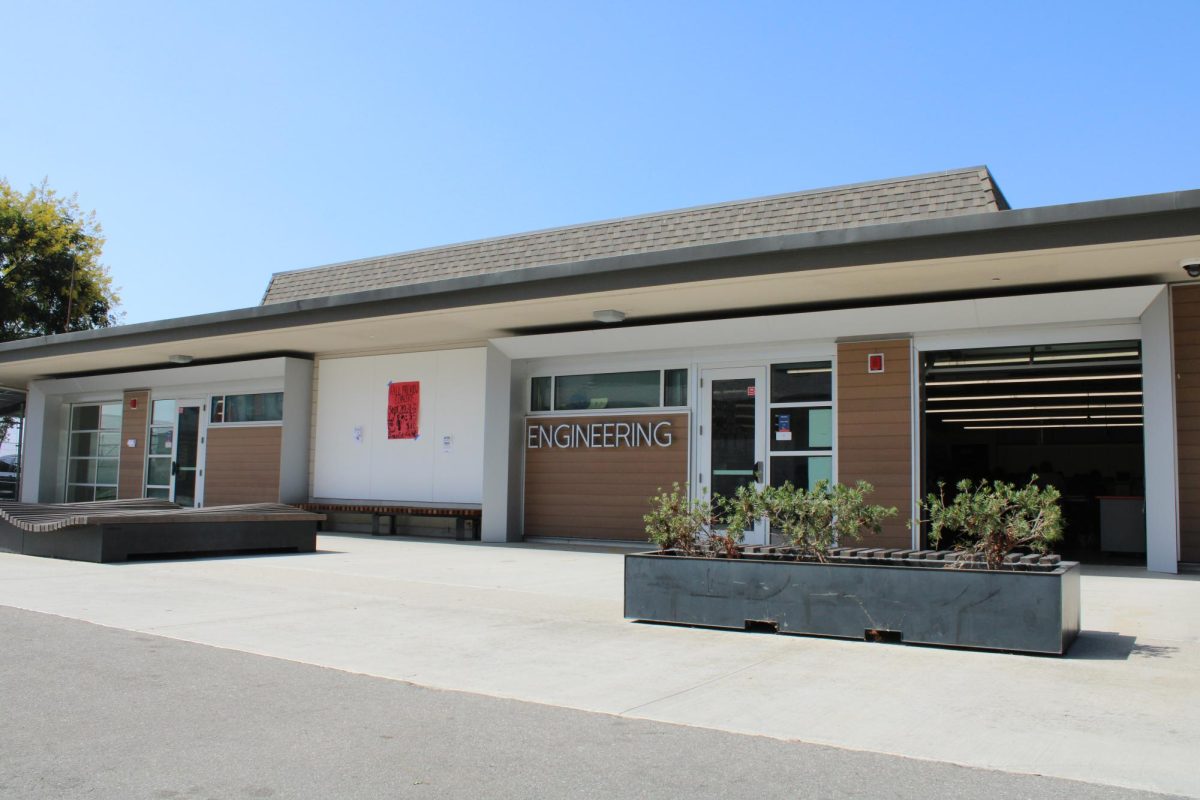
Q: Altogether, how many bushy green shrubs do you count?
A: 3